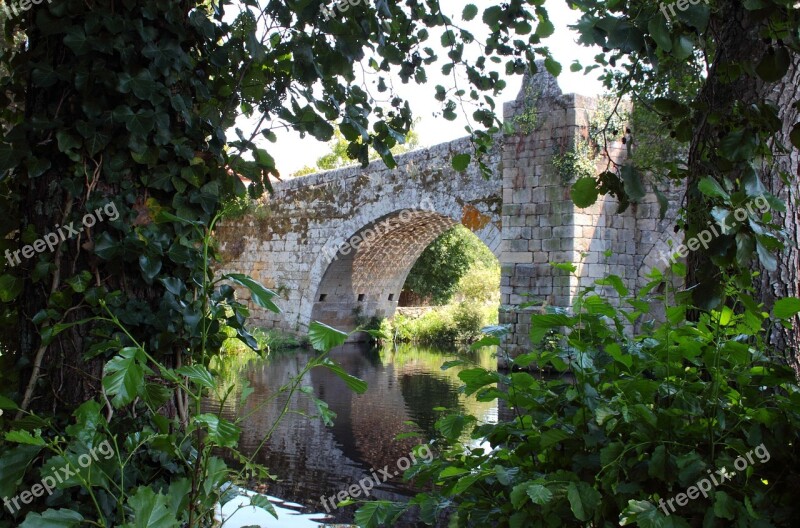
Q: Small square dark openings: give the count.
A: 3